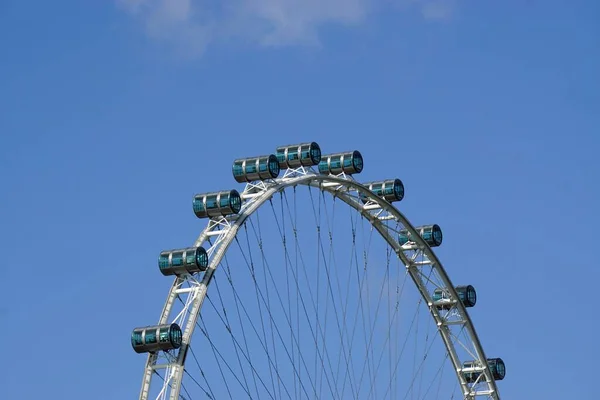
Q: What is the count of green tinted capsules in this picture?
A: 10